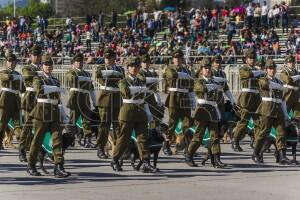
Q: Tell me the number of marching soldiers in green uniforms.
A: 13